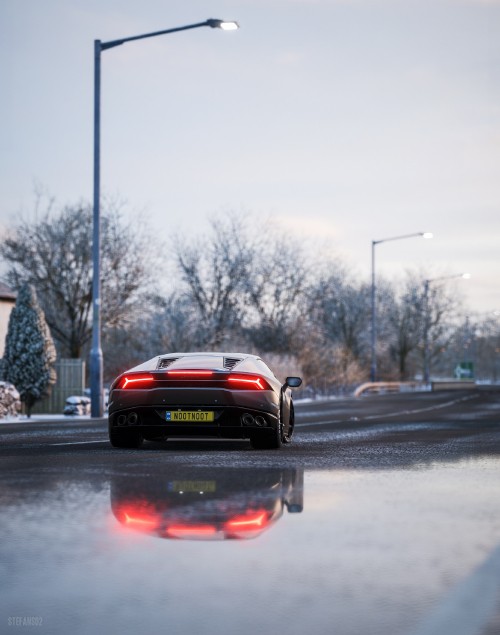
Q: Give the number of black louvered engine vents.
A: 2